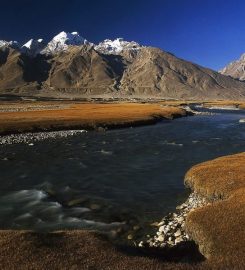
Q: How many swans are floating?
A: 0